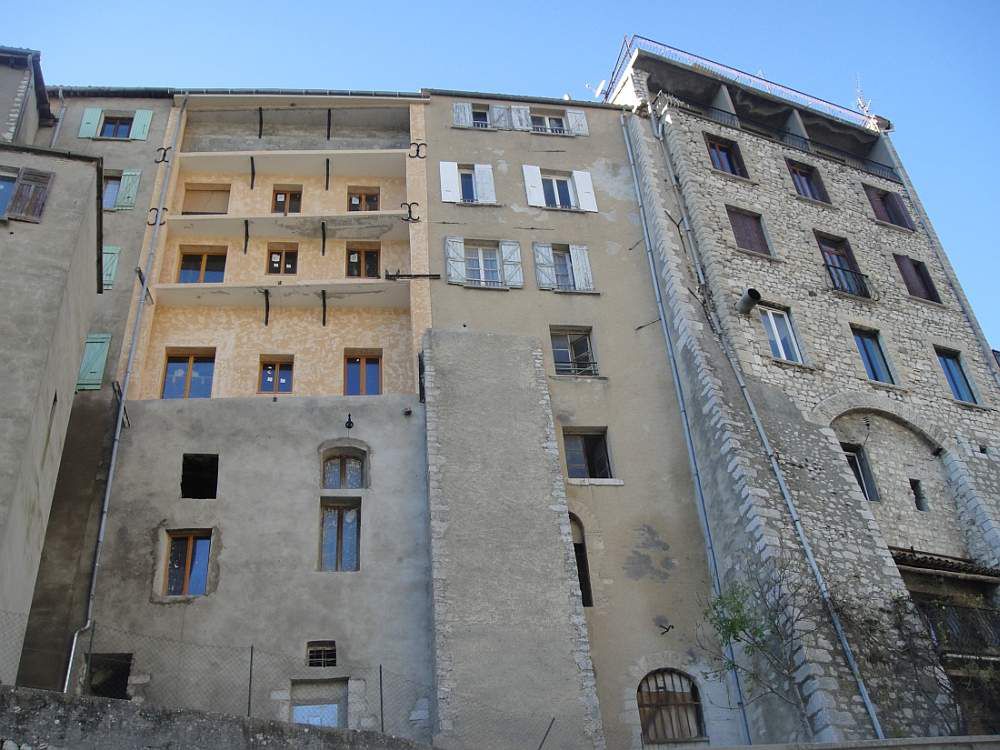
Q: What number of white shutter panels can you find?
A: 12